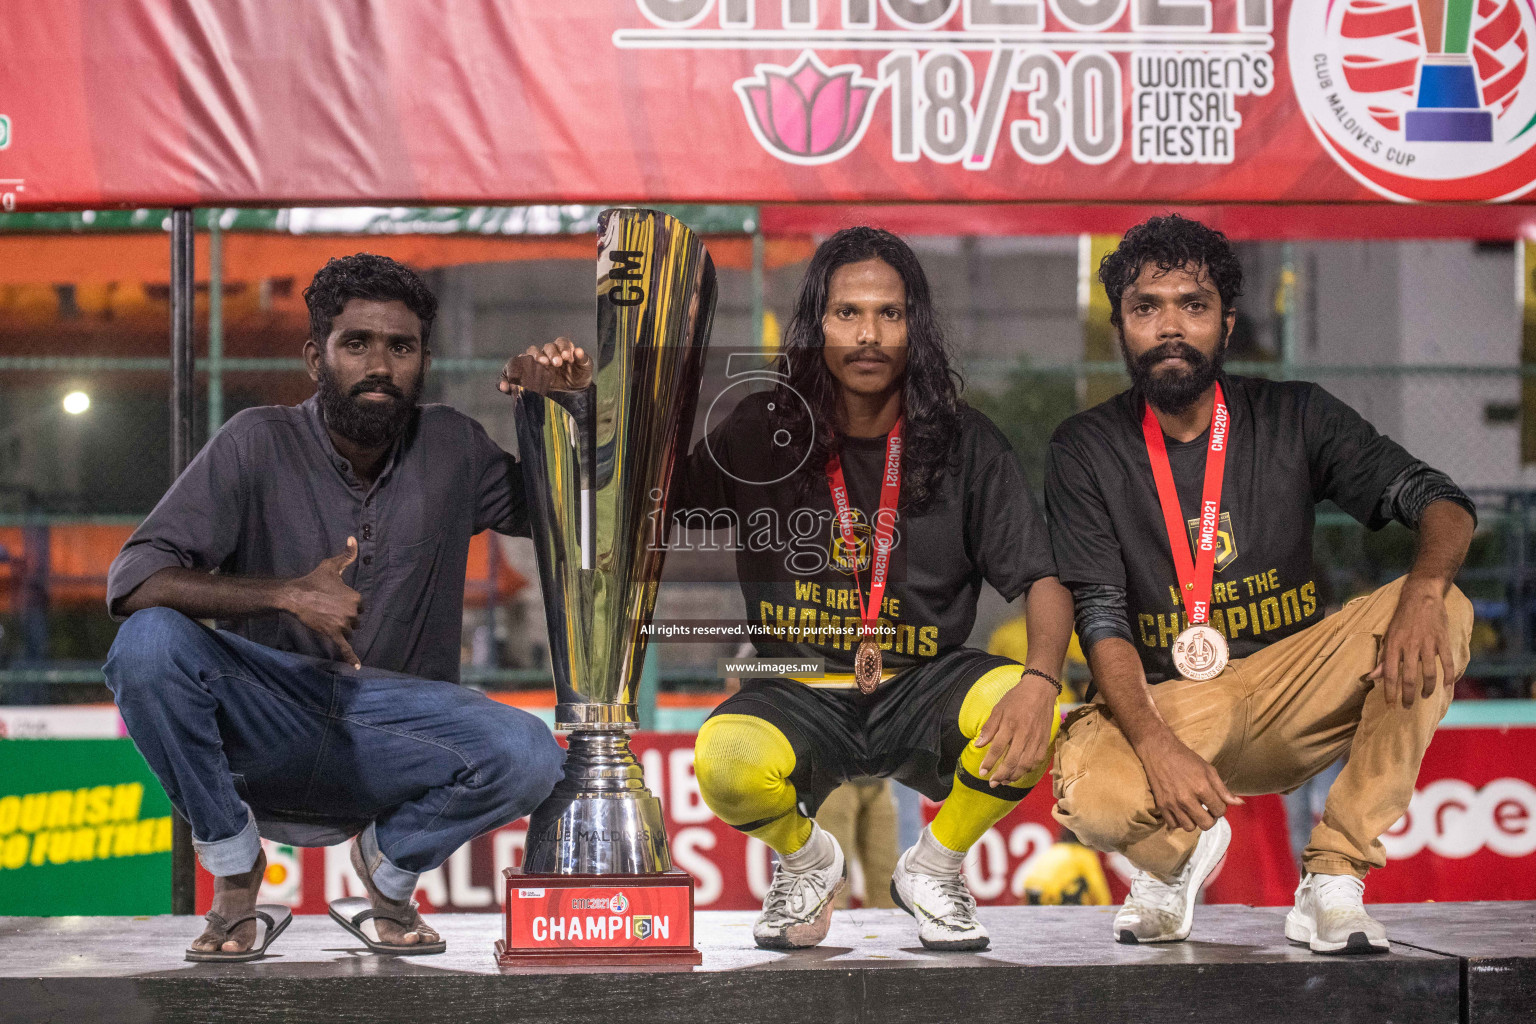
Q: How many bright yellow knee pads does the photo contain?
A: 2